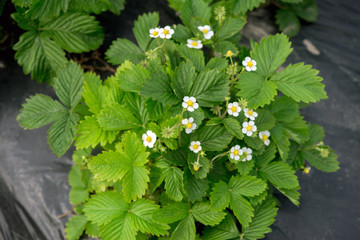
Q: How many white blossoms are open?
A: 15